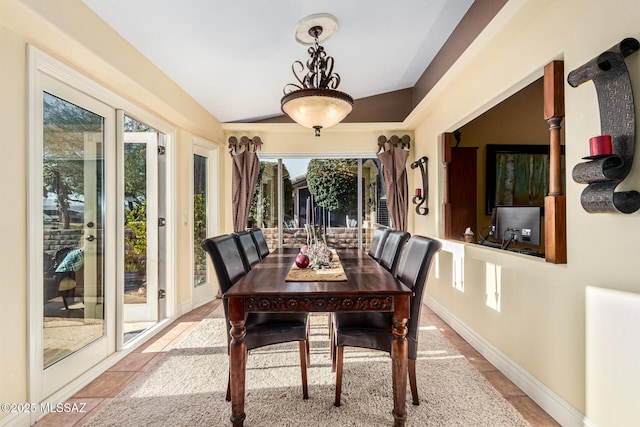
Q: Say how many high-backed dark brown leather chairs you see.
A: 6